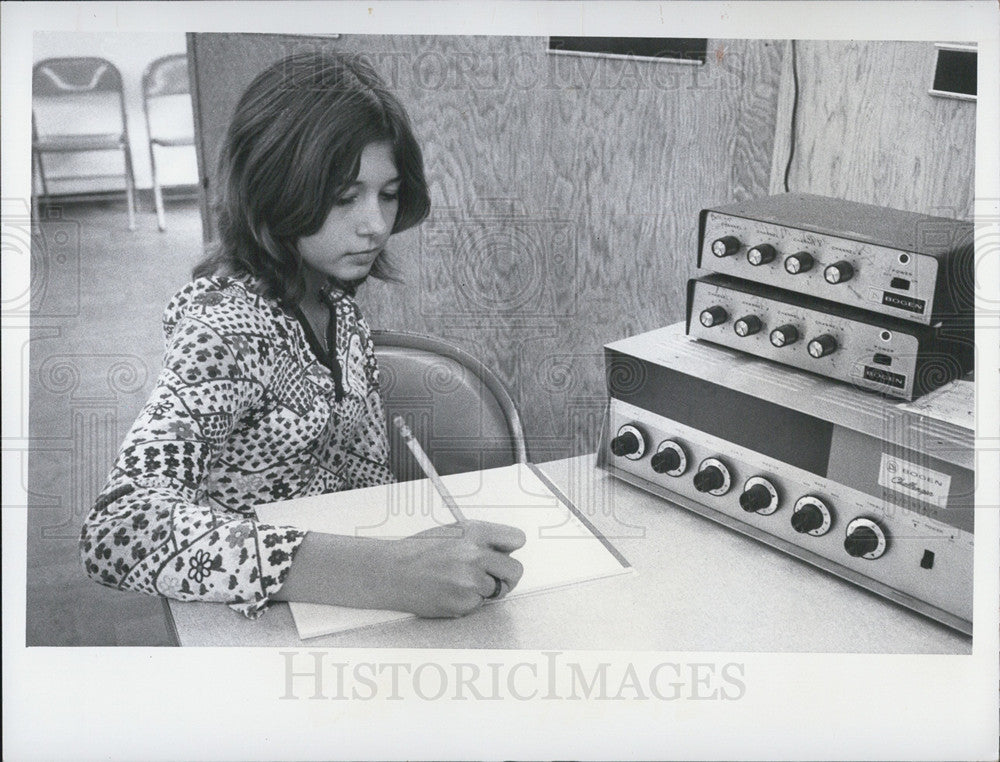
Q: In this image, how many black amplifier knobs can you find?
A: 14